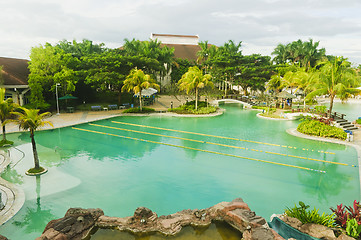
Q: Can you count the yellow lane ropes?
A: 3